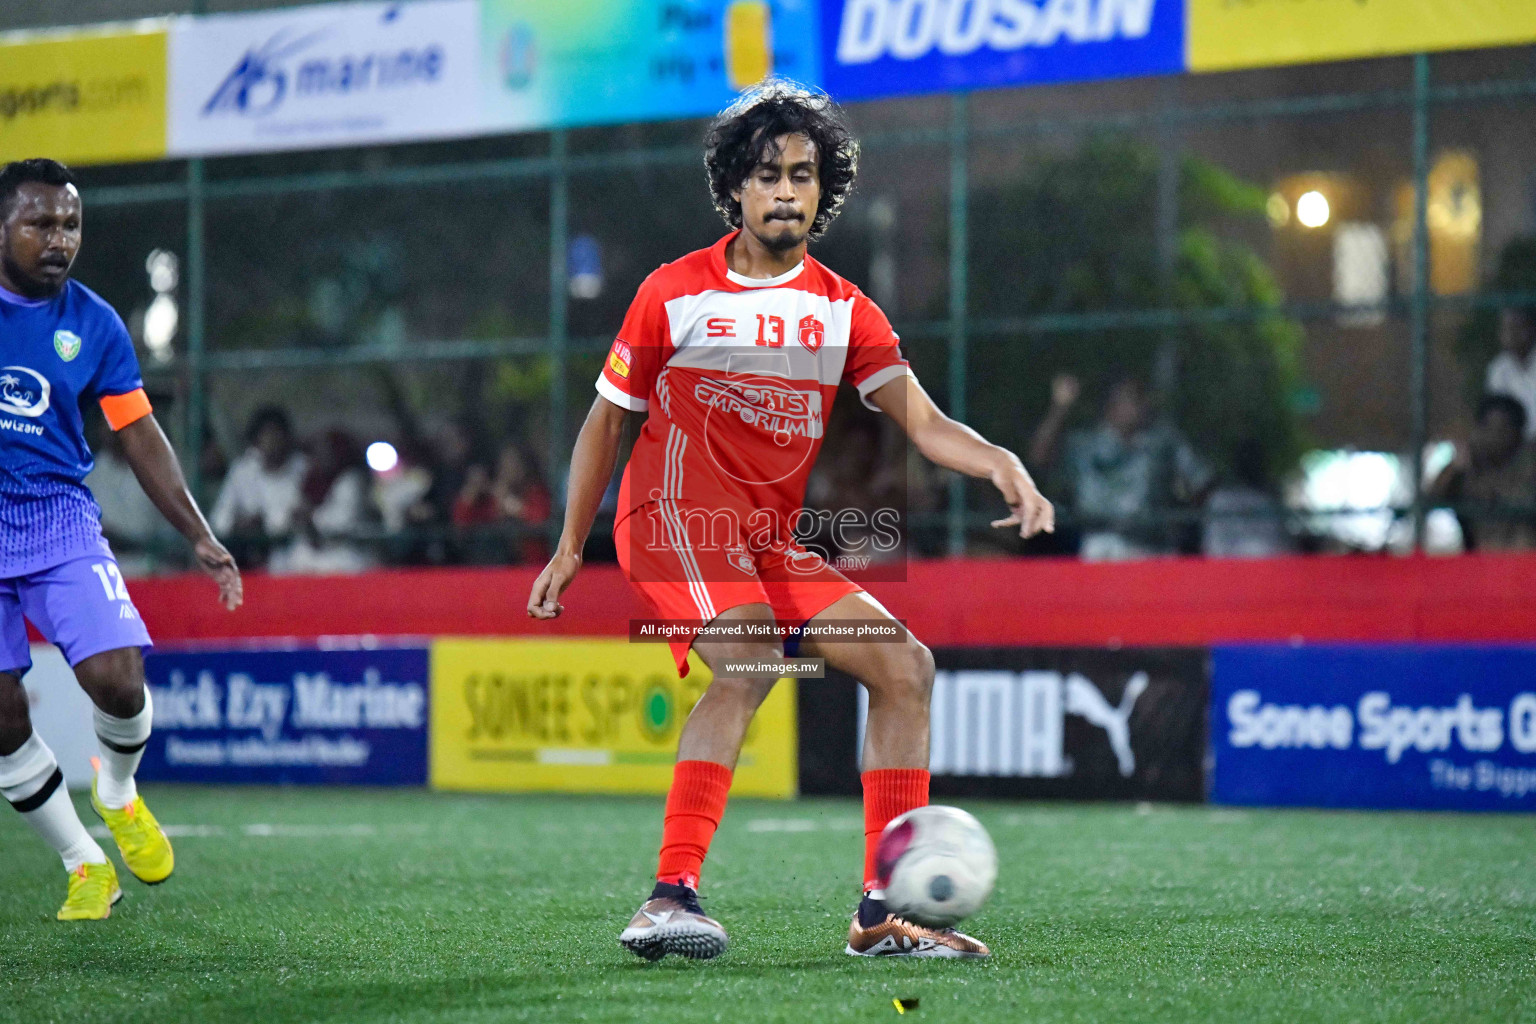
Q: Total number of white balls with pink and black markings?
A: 1